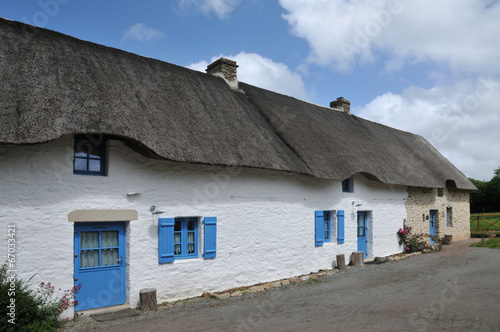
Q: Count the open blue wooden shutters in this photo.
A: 4